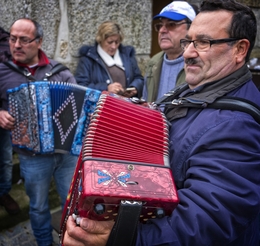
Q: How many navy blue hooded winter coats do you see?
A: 1